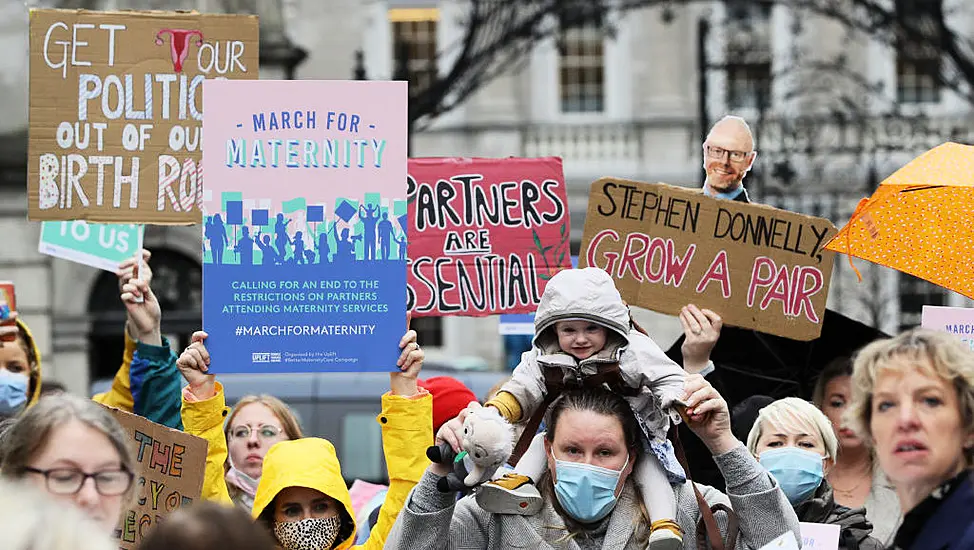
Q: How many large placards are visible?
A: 4